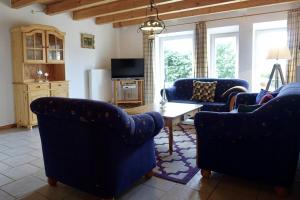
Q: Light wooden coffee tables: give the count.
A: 1